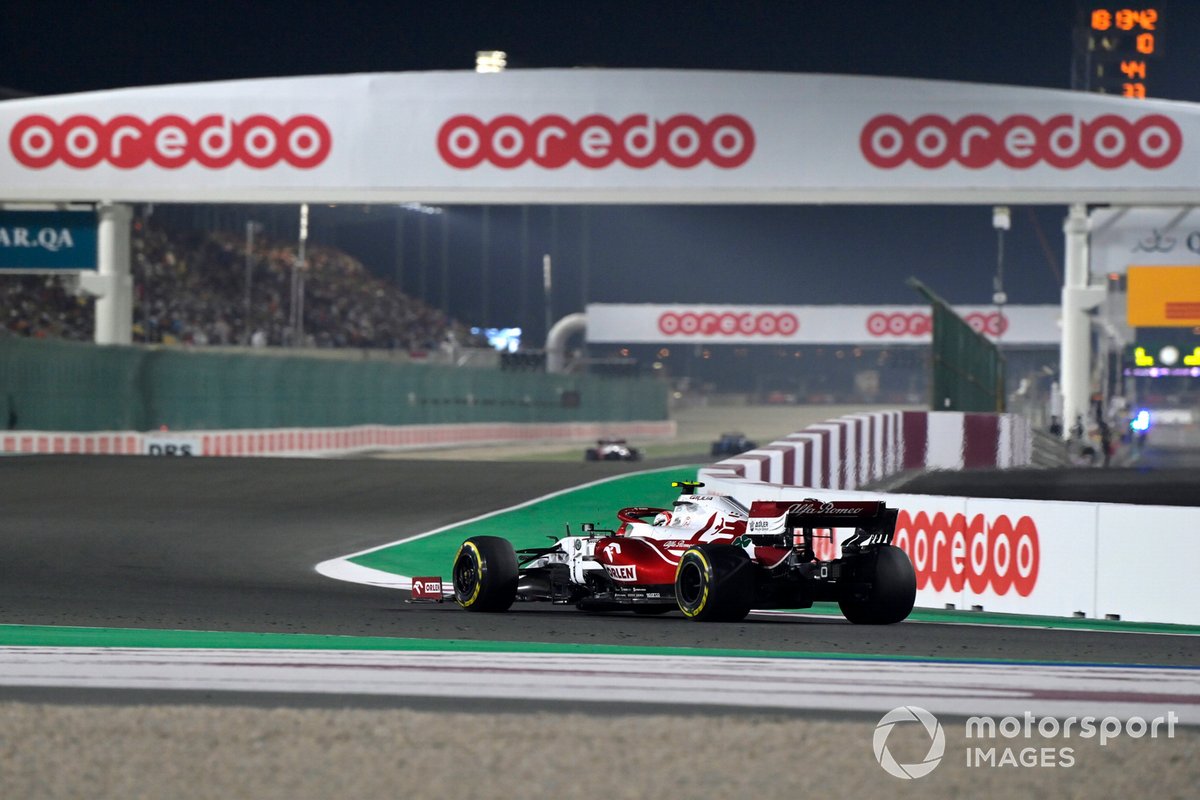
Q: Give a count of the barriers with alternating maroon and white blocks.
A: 1